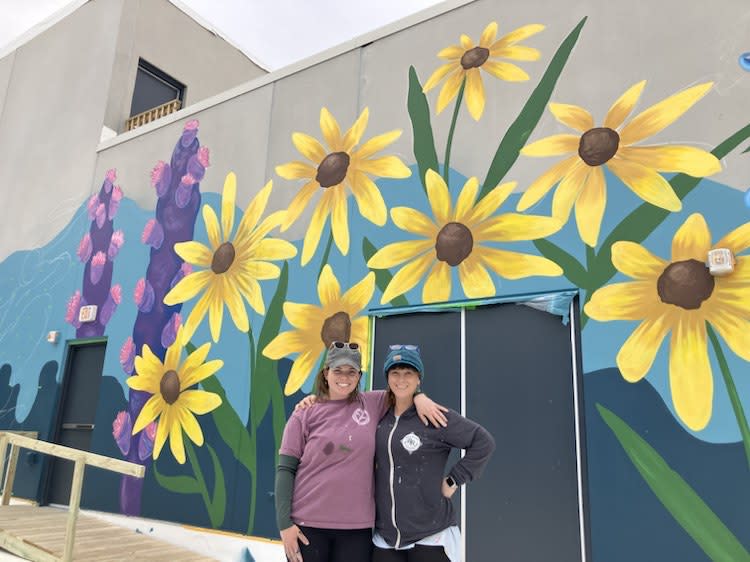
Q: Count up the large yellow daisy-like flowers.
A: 8